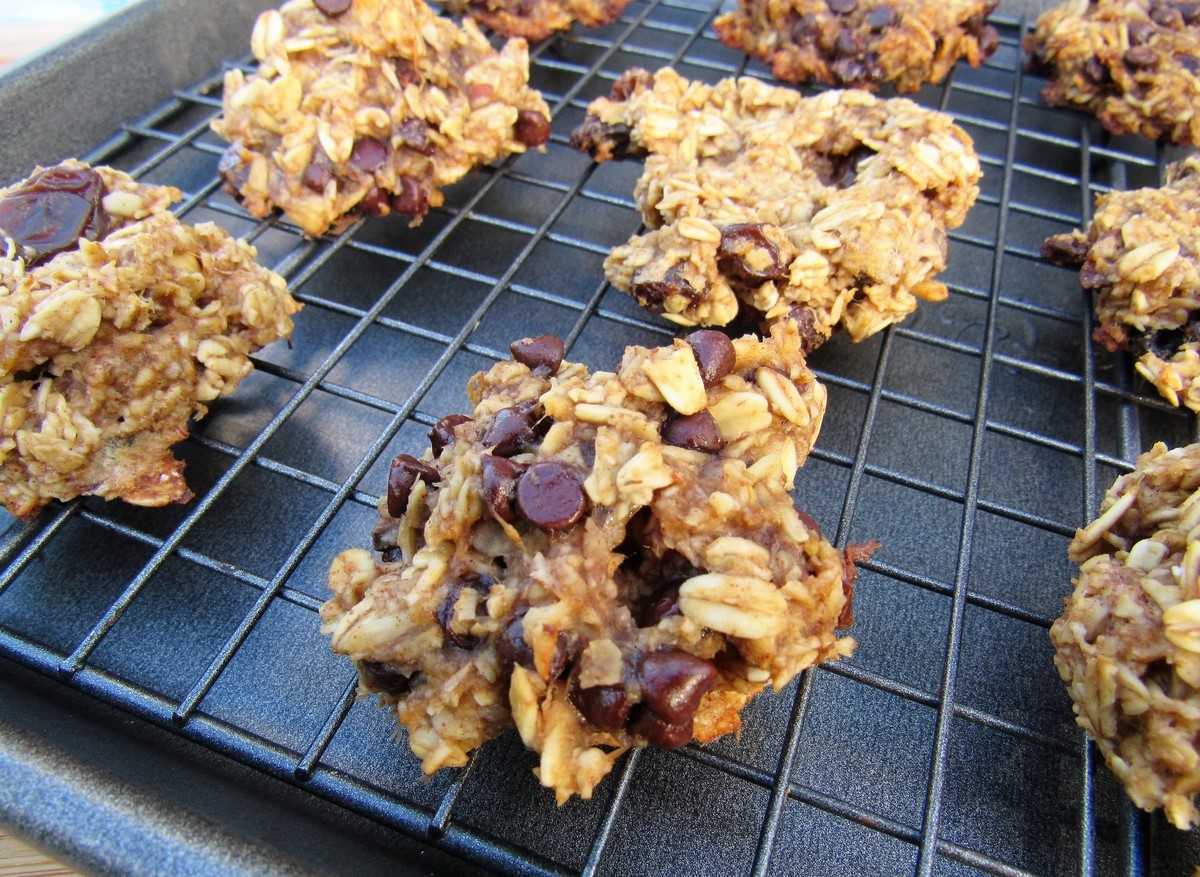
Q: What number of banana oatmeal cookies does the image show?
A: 9